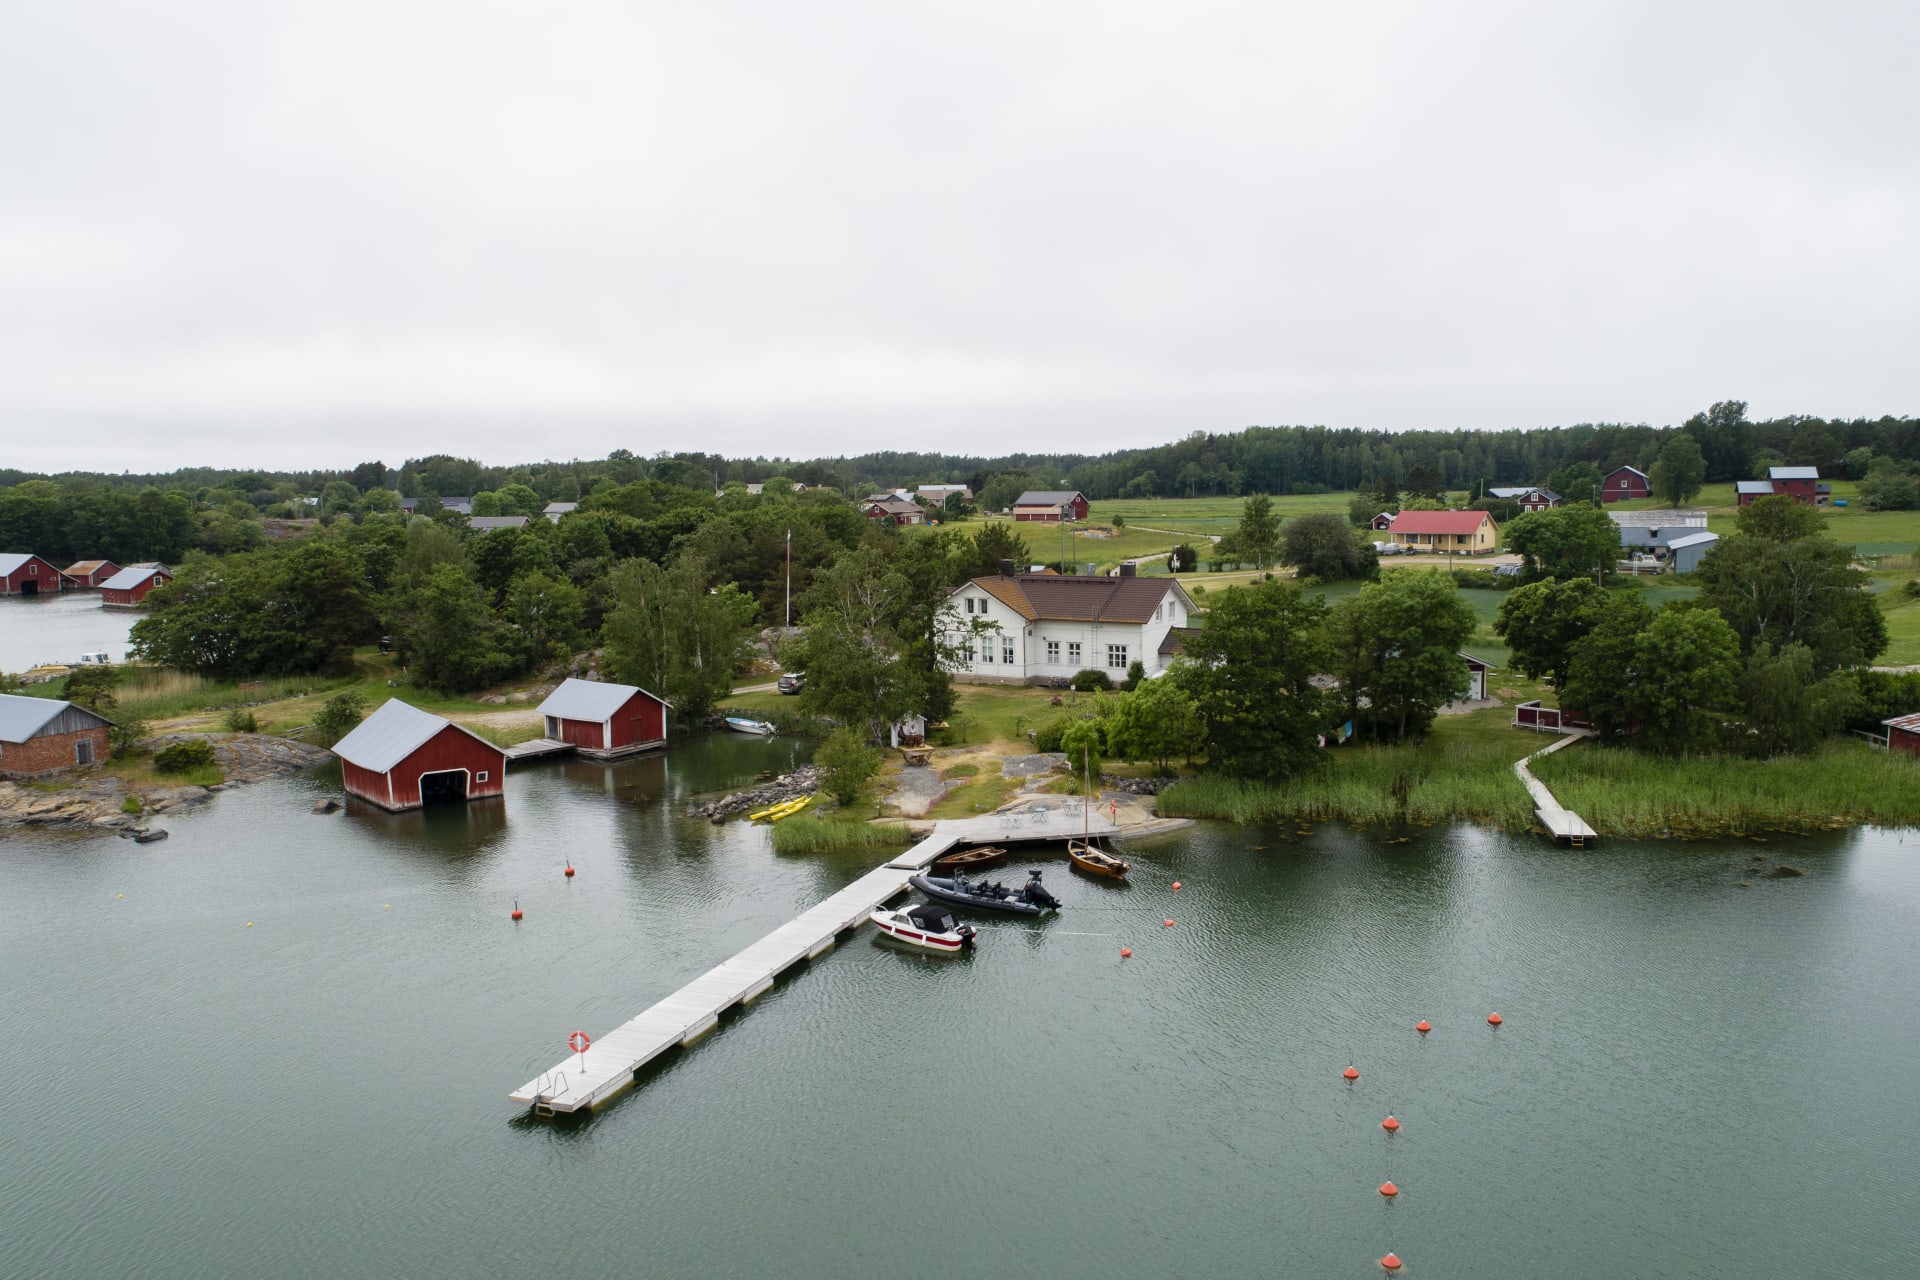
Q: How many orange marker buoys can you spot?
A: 11